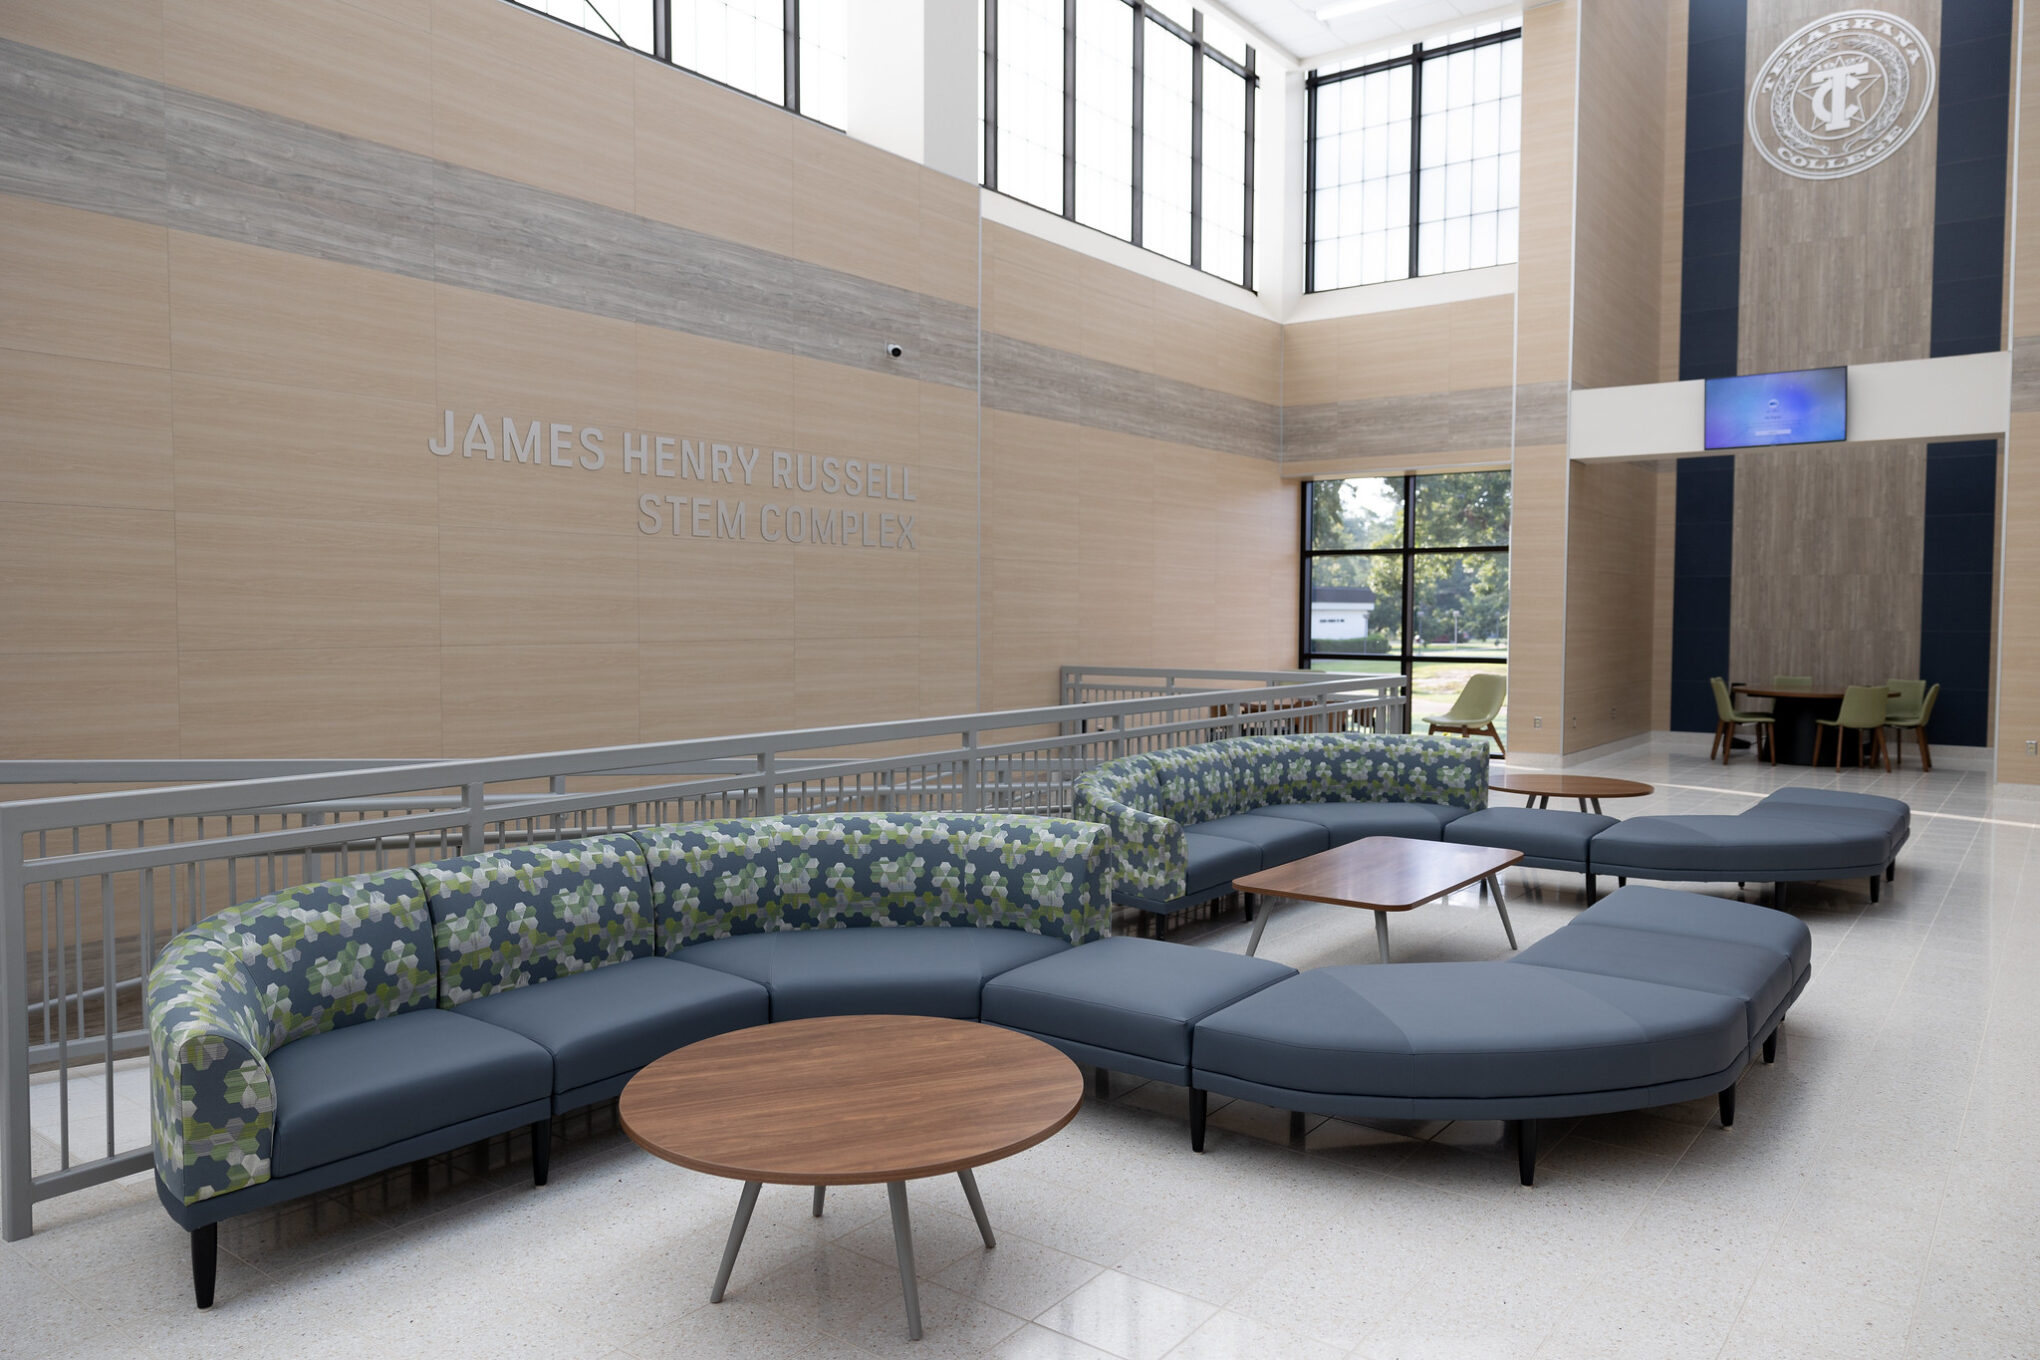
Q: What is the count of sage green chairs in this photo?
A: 6